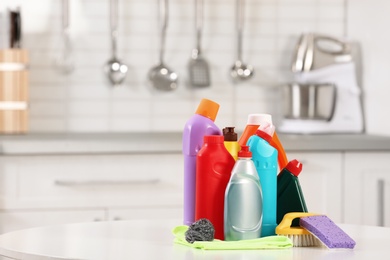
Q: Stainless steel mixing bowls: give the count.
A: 1